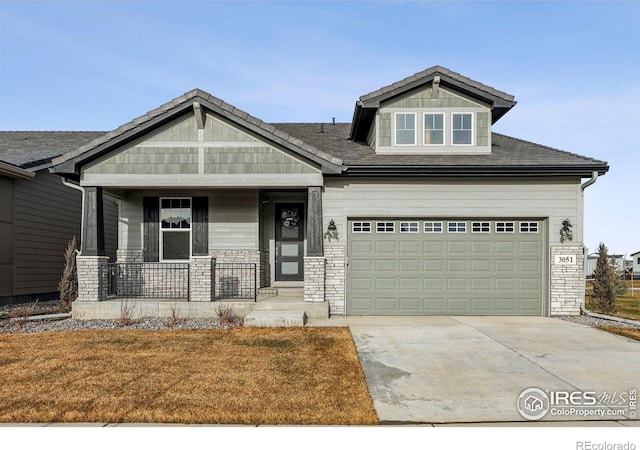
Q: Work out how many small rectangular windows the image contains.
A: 8